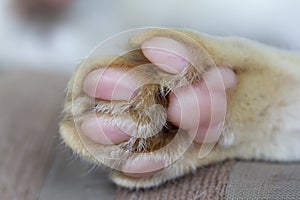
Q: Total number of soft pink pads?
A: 5